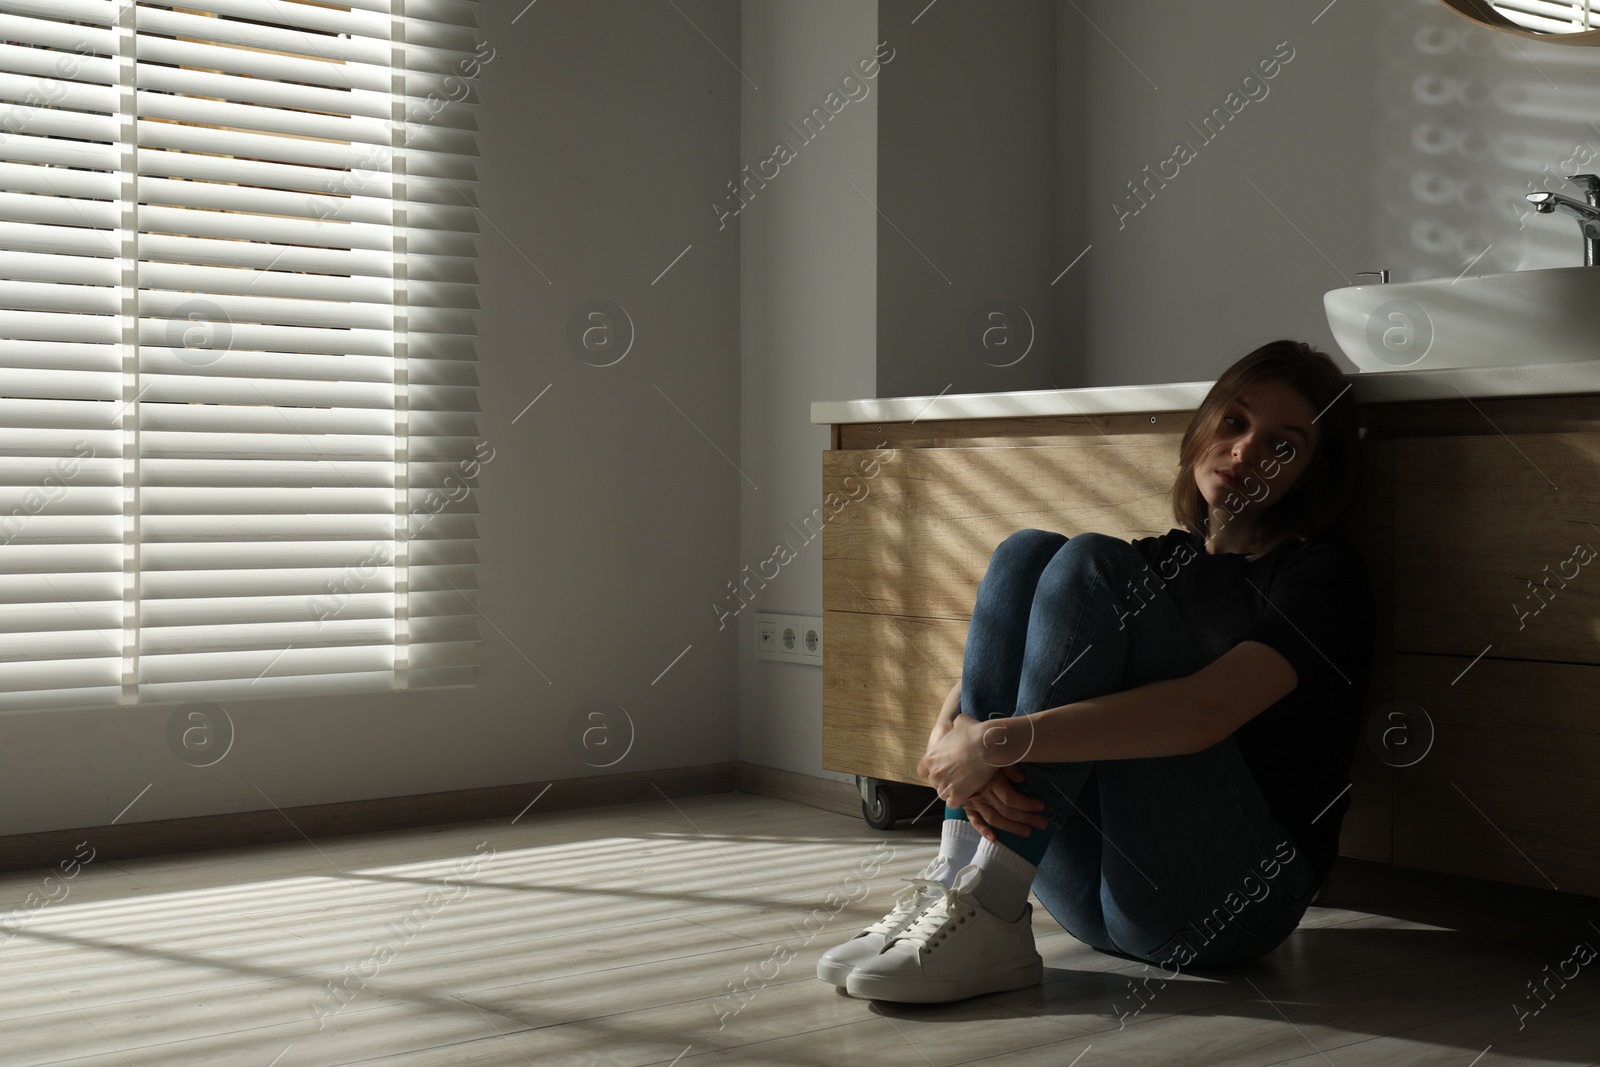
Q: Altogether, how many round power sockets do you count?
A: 2